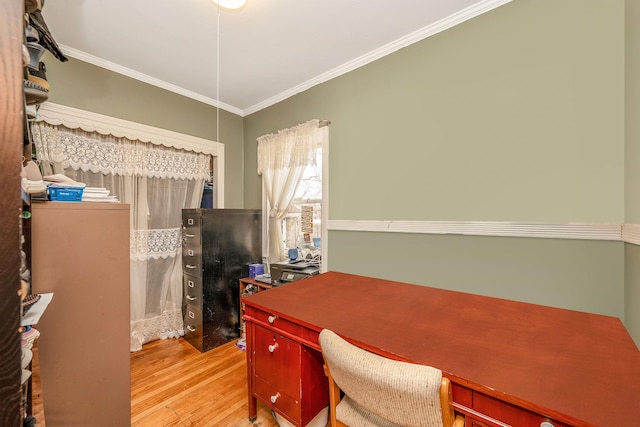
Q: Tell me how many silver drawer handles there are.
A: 4